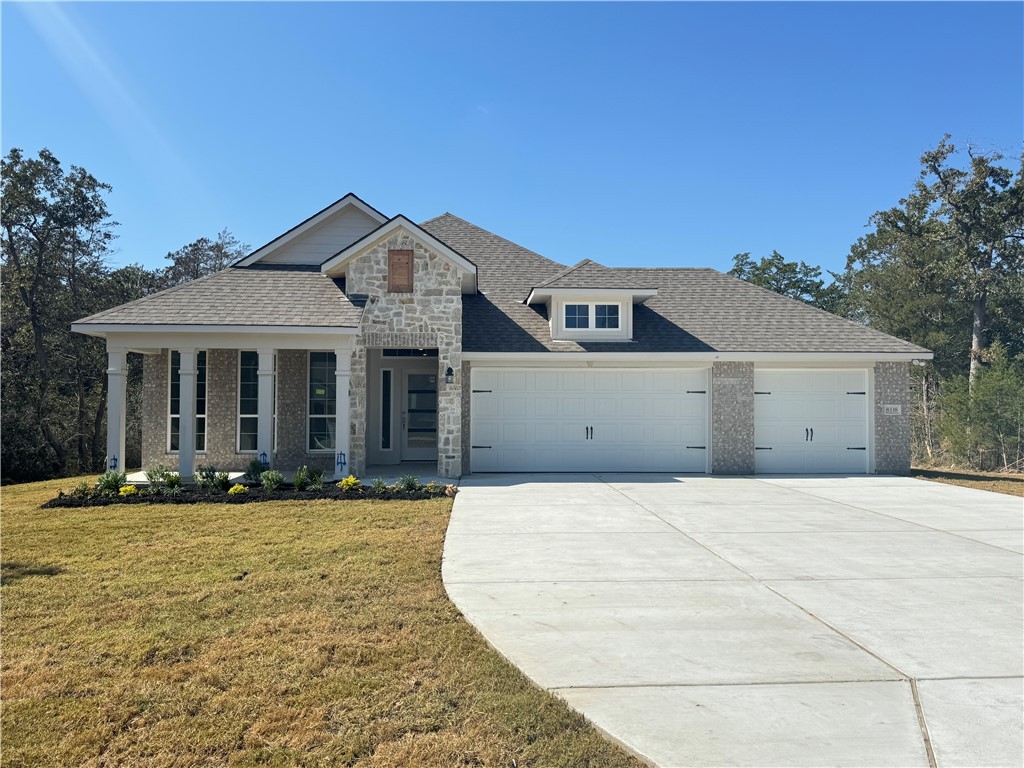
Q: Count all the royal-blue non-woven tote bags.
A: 0